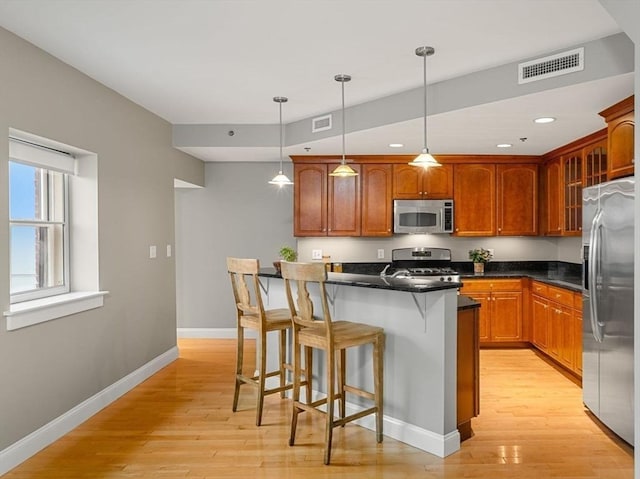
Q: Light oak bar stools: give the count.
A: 2